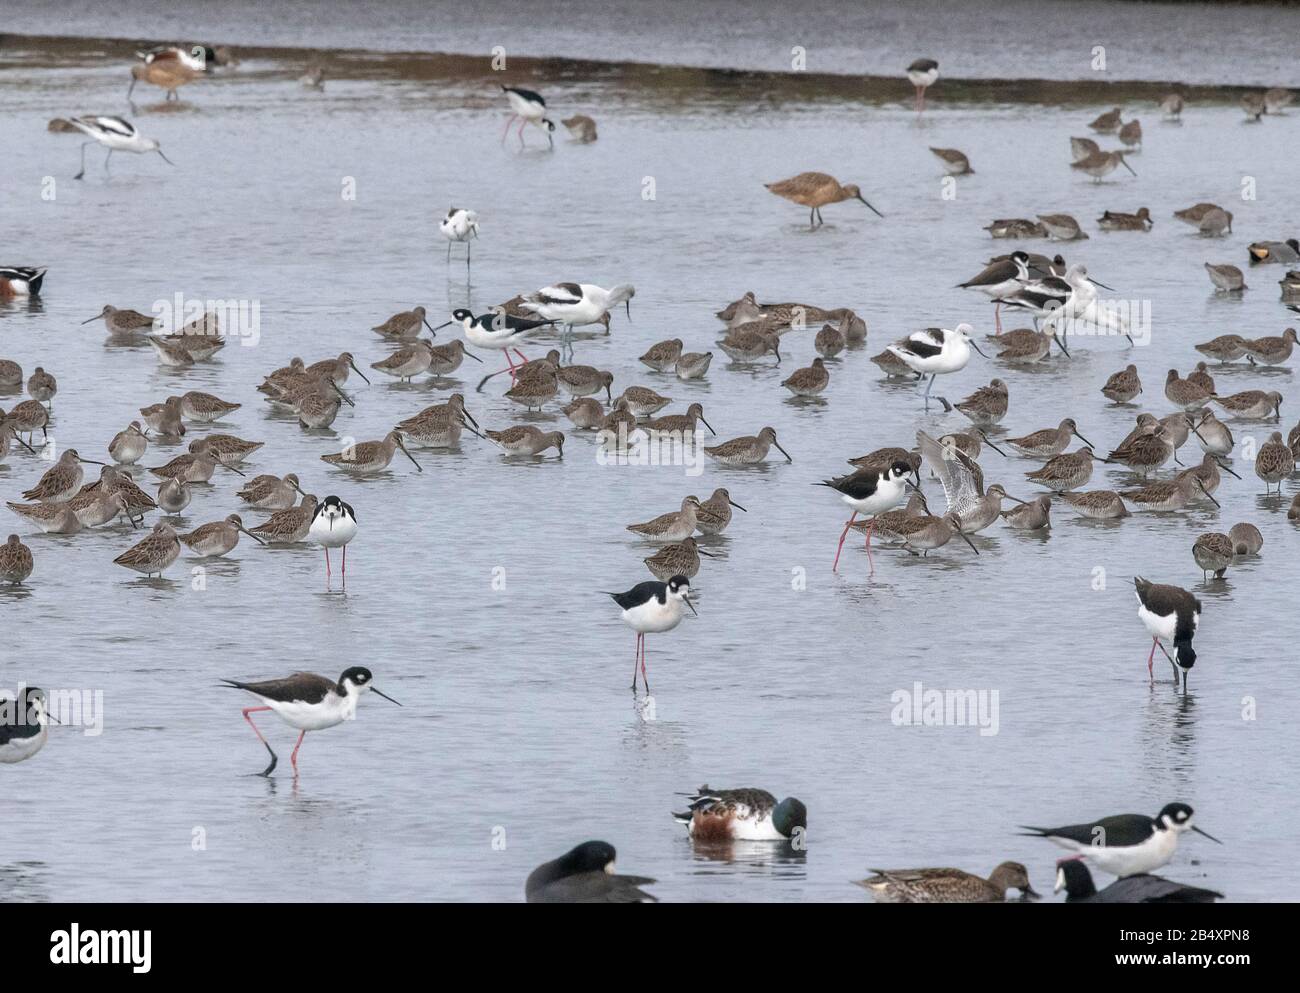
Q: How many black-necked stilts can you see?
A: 11